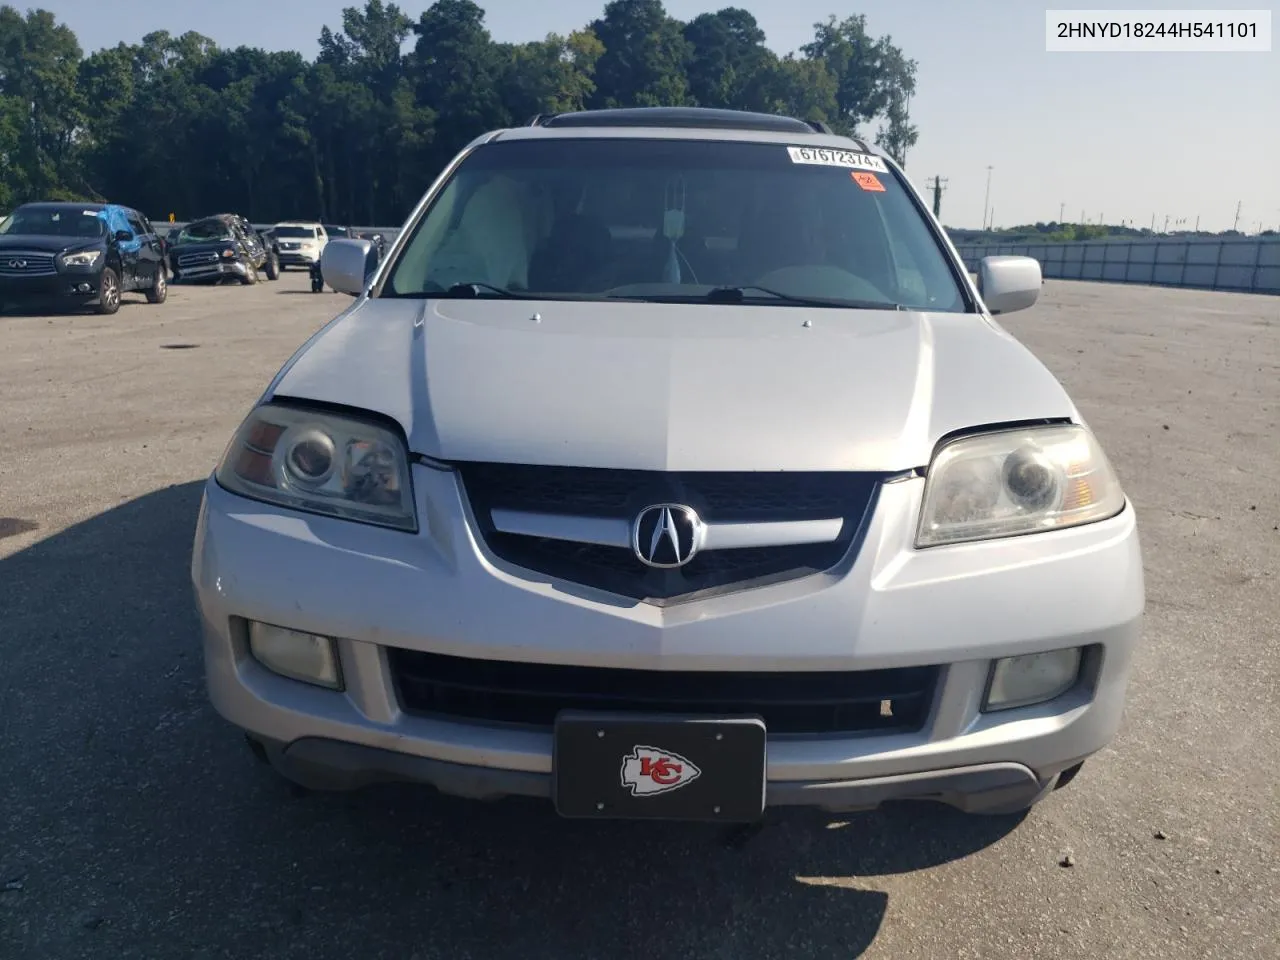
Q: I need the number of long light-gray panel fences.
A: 1